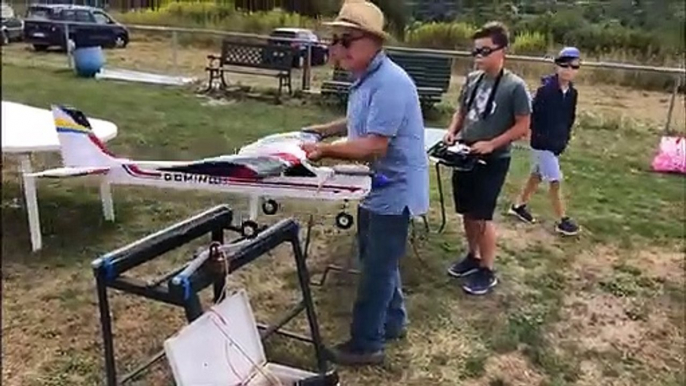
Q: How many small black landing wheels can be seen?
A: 3